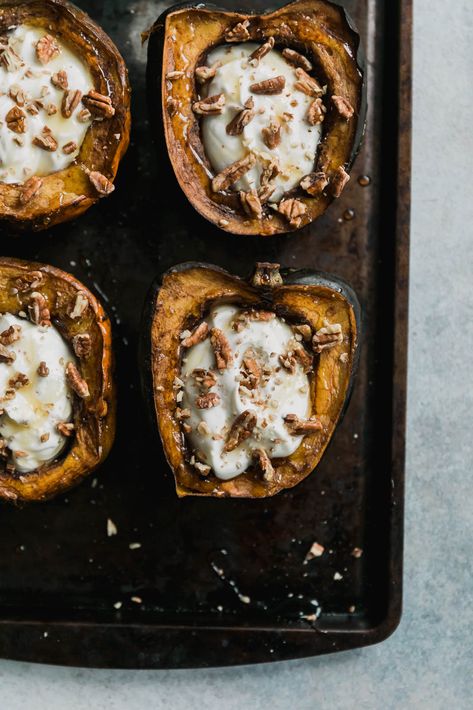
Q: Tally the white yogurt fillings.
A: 4